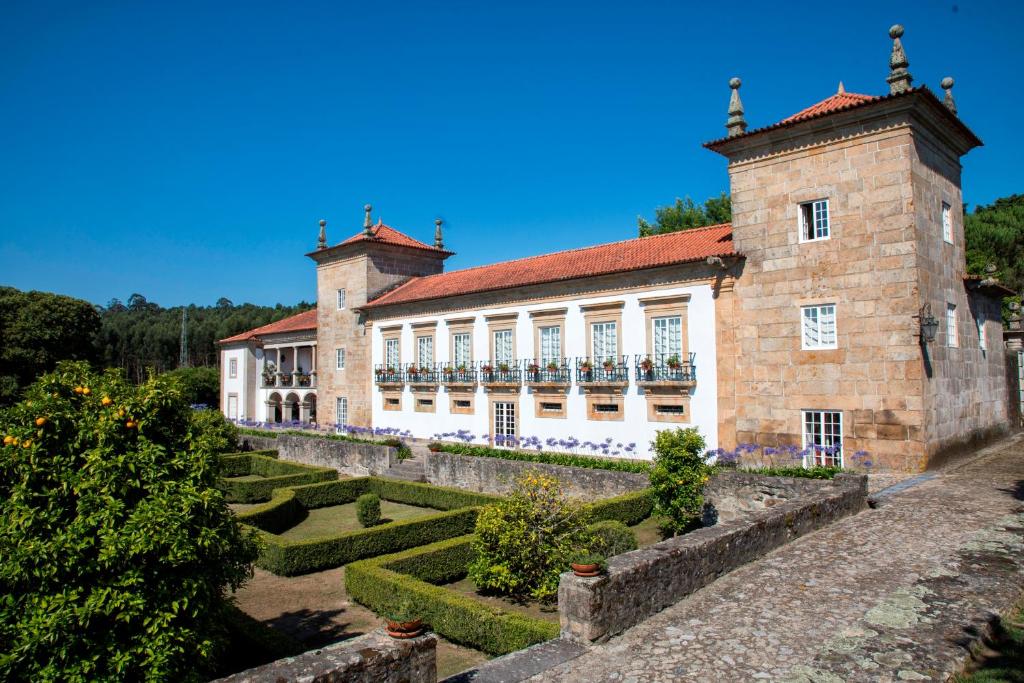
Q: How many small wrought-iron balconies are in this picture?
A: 7